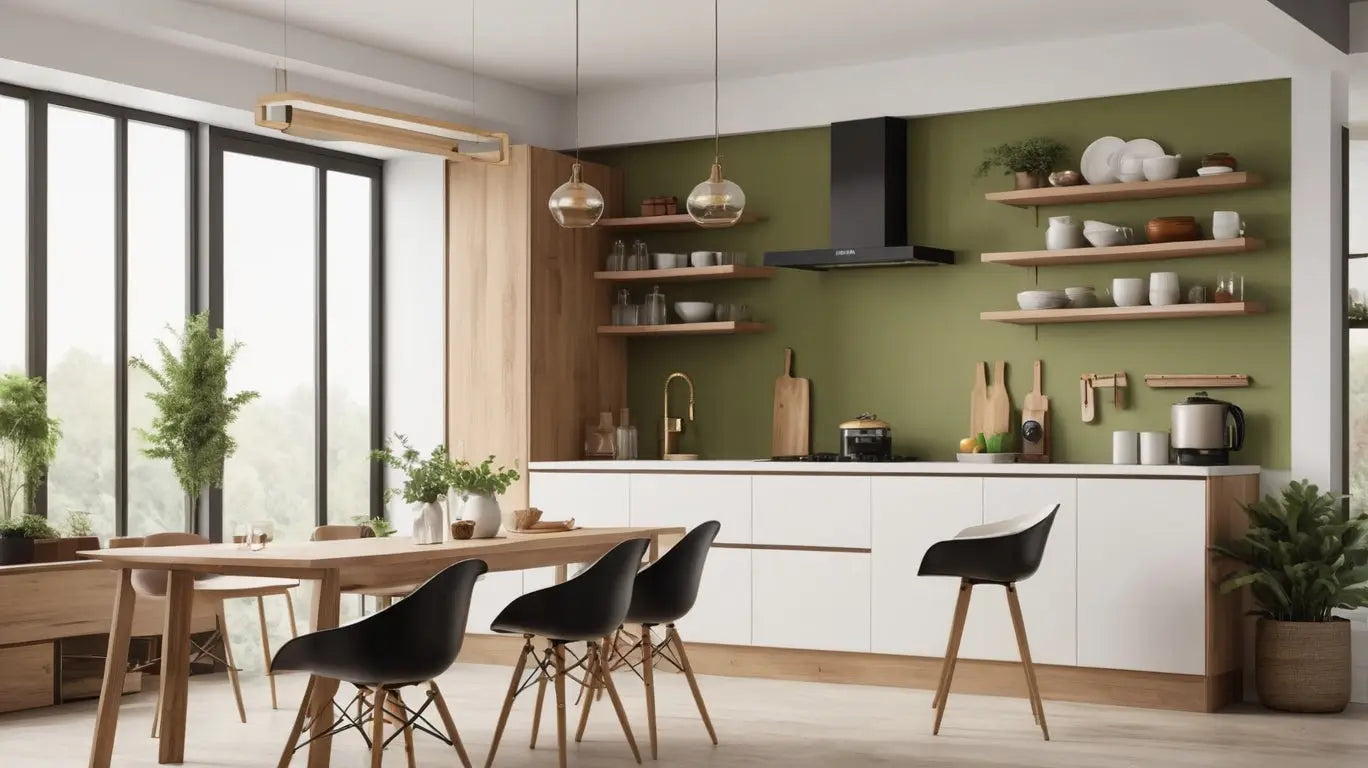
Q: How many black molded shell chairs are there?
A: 4